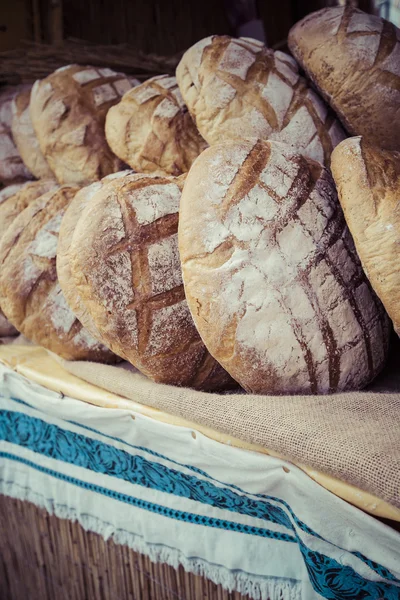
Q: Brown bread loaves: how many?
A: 11